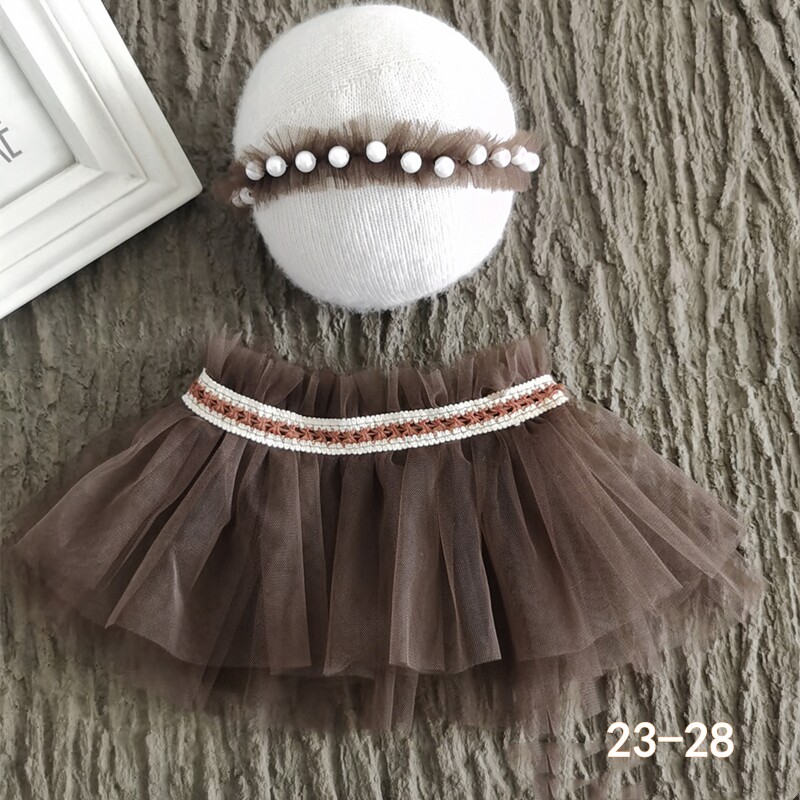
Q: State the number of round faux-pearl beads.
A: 13